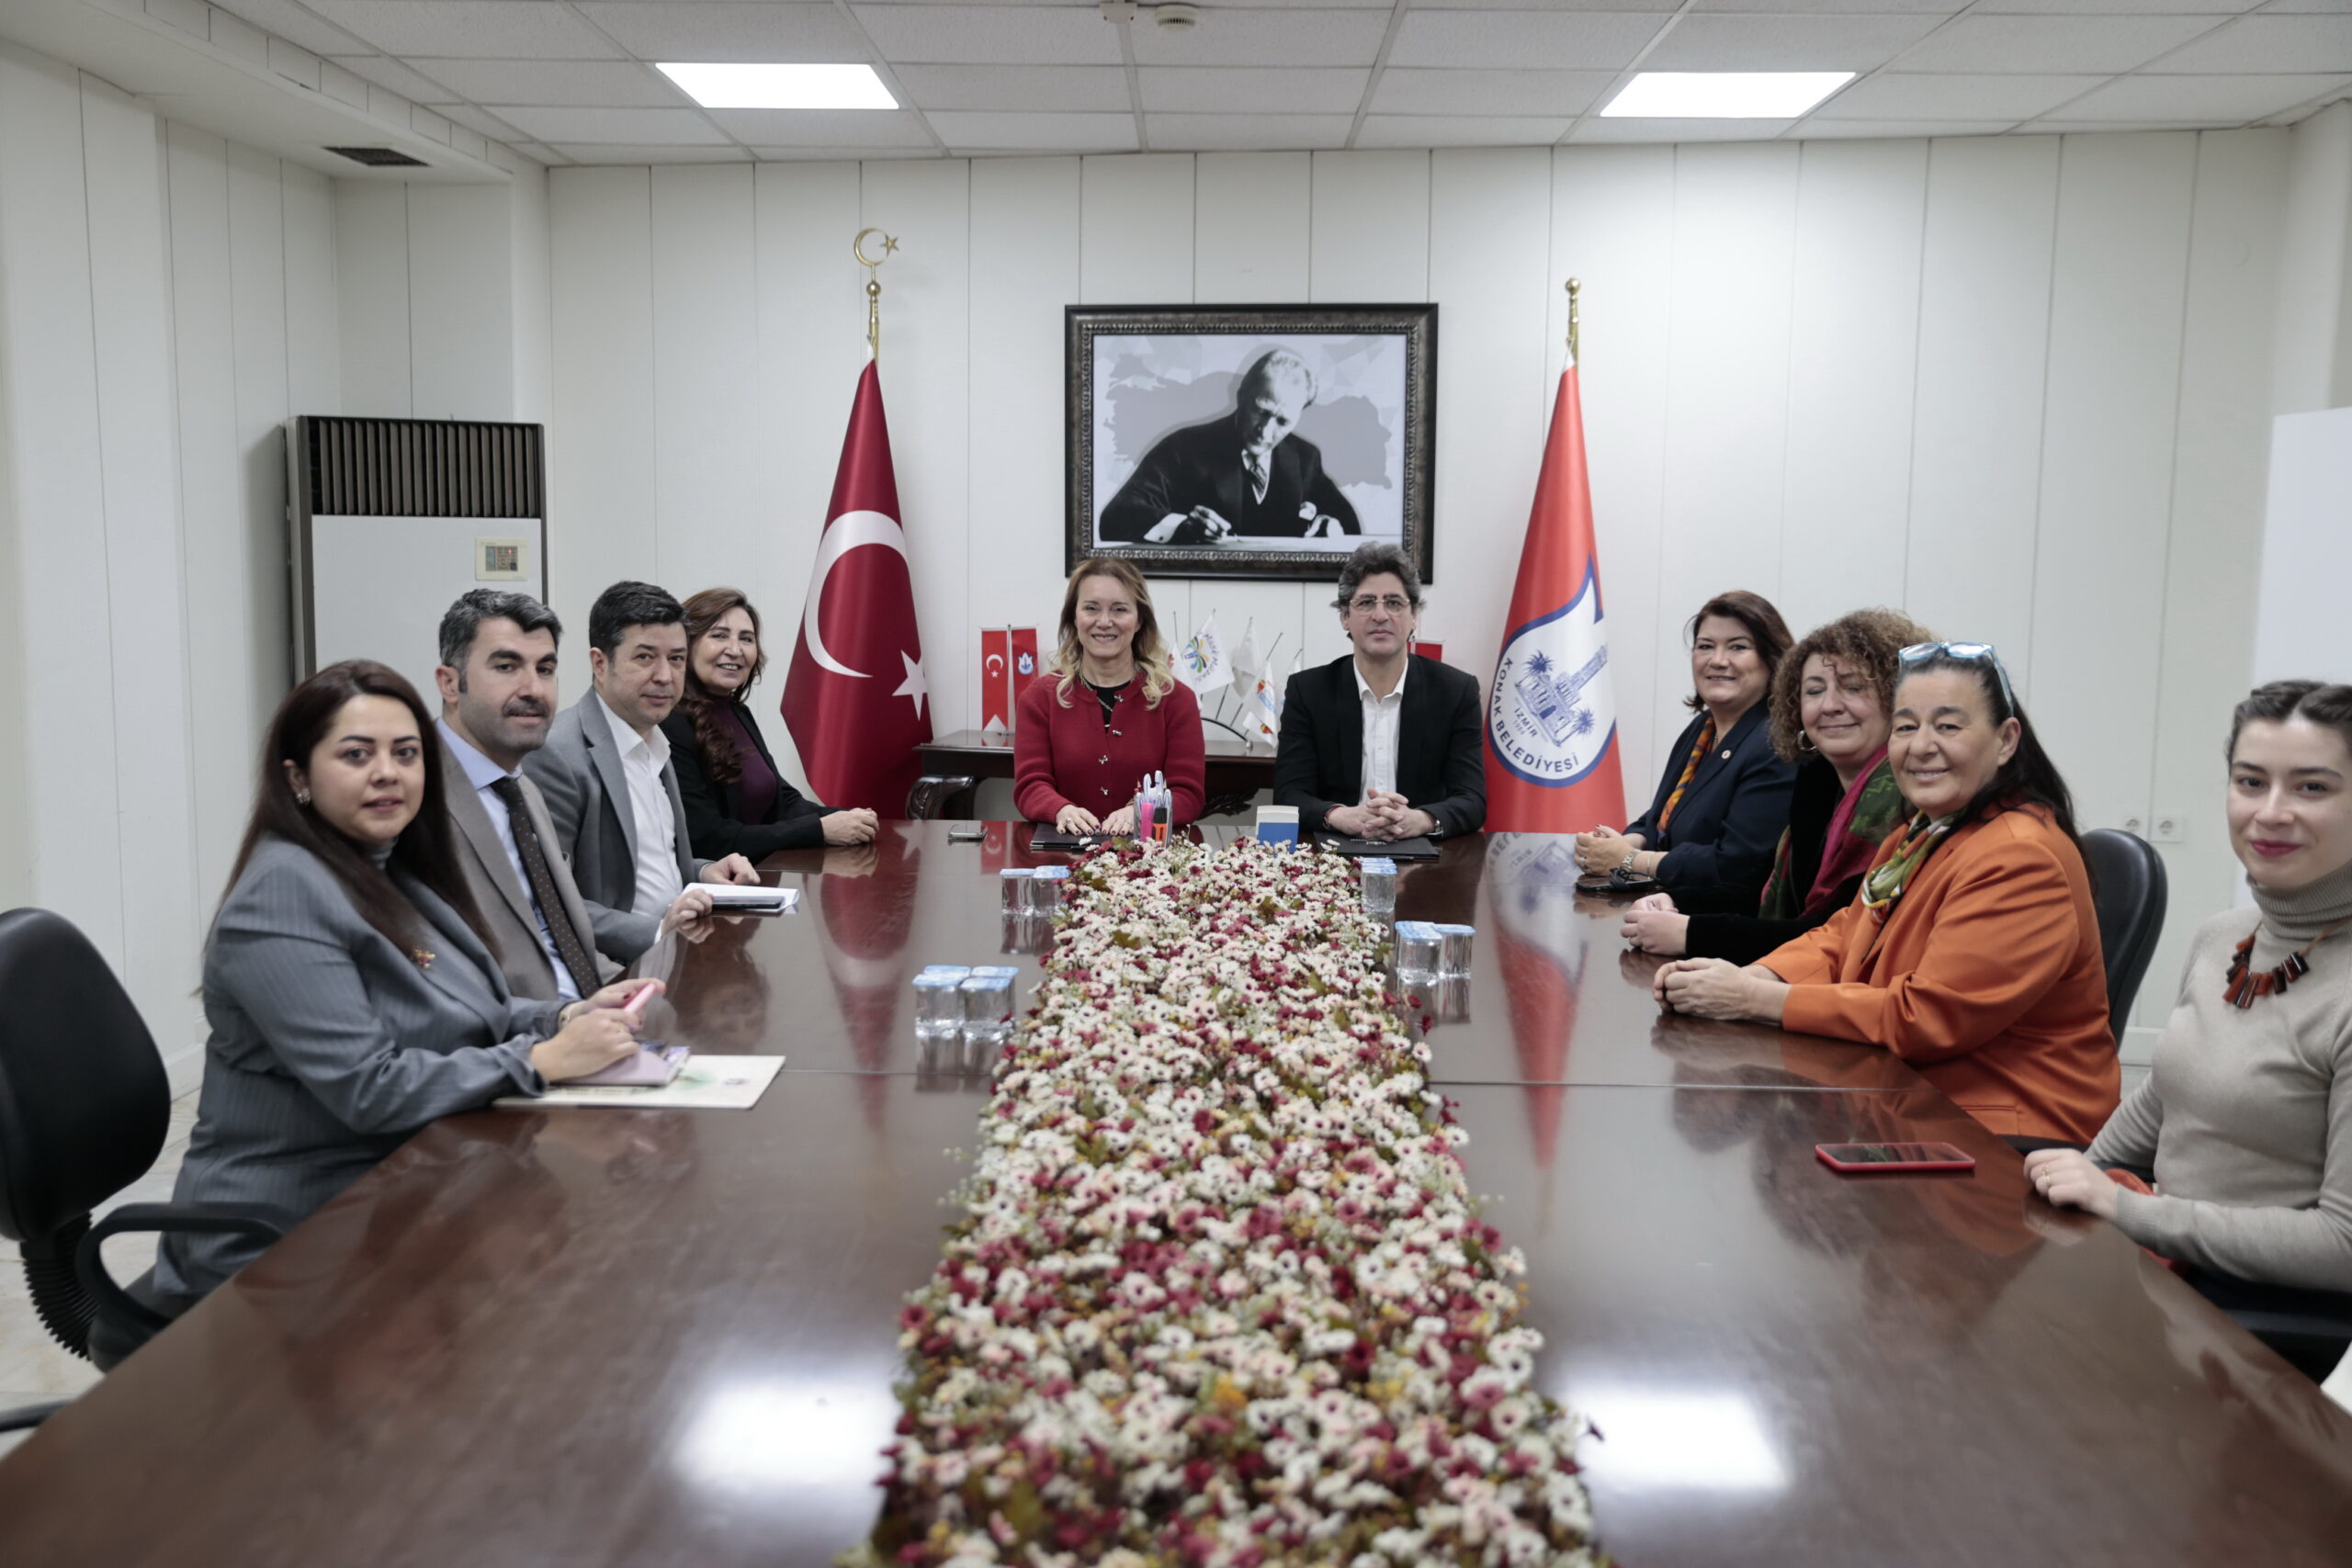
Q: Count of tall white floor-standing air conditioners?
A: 1